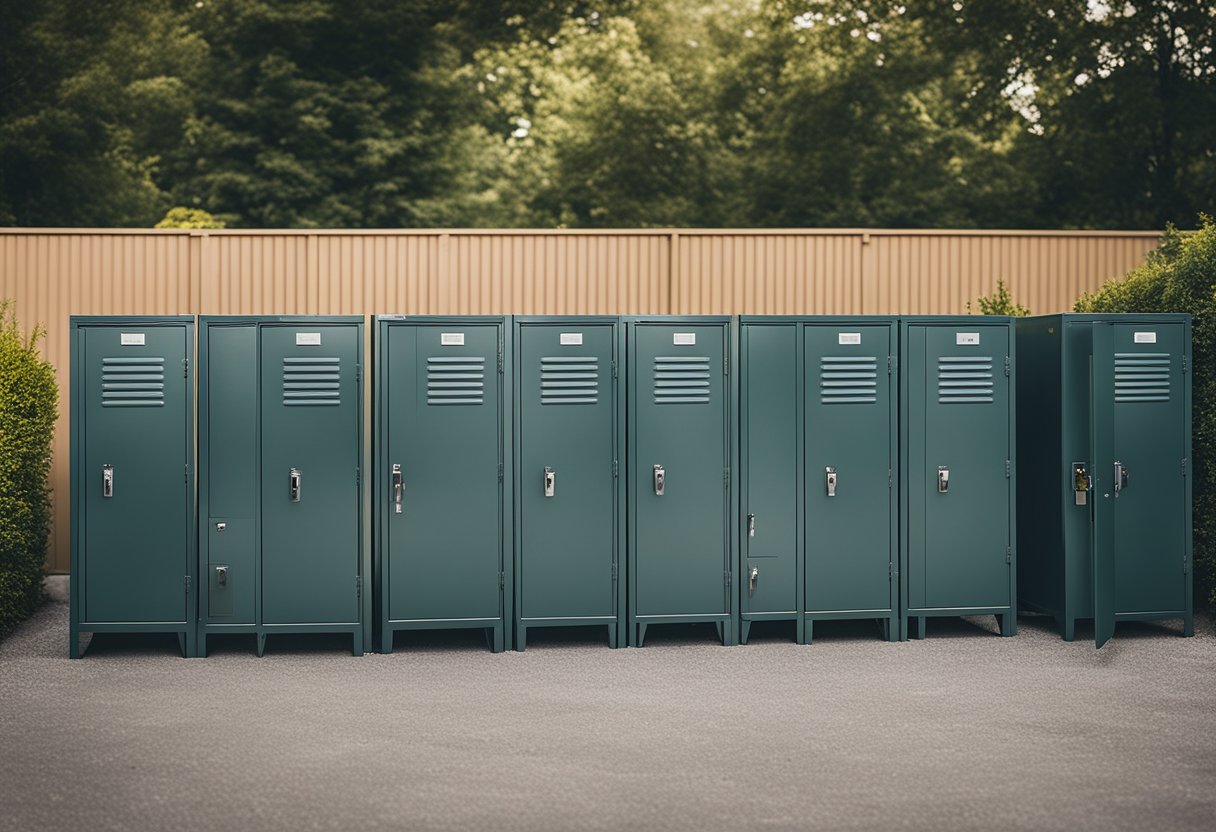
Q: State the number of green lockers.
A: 8